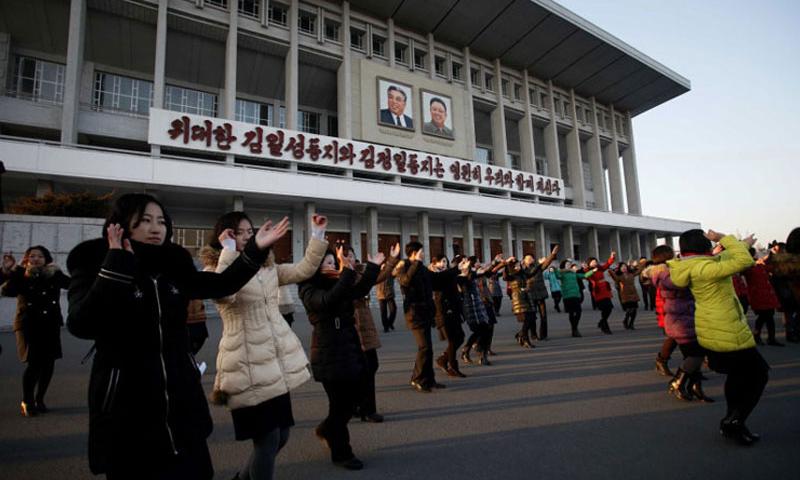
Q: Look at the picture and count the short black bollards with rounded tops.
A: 0